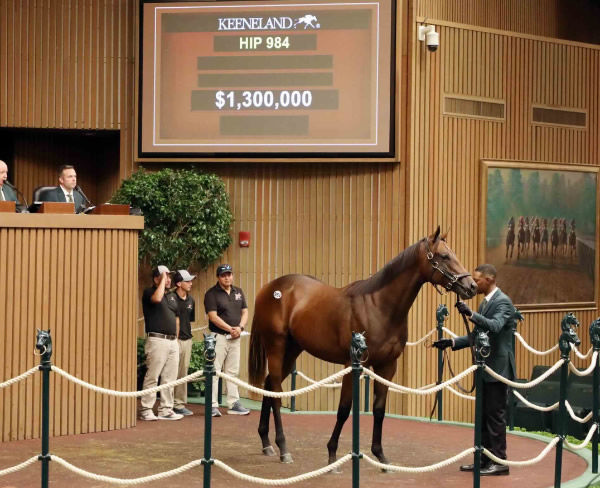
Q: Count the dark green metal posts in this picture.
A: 12